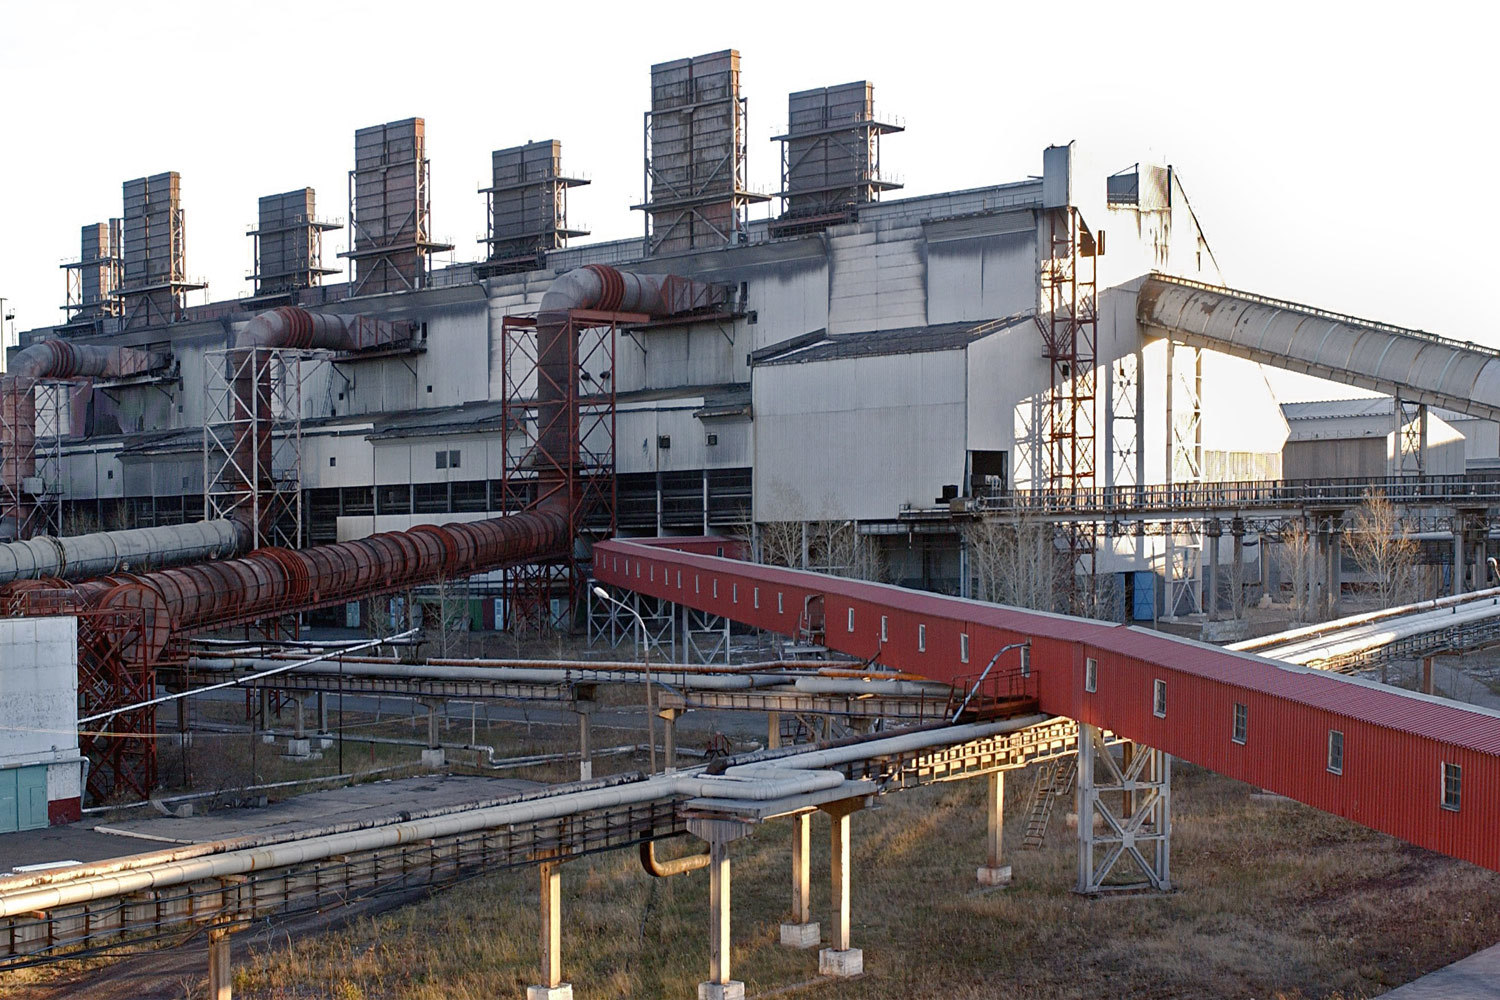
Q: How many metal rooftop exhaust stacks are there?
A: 7